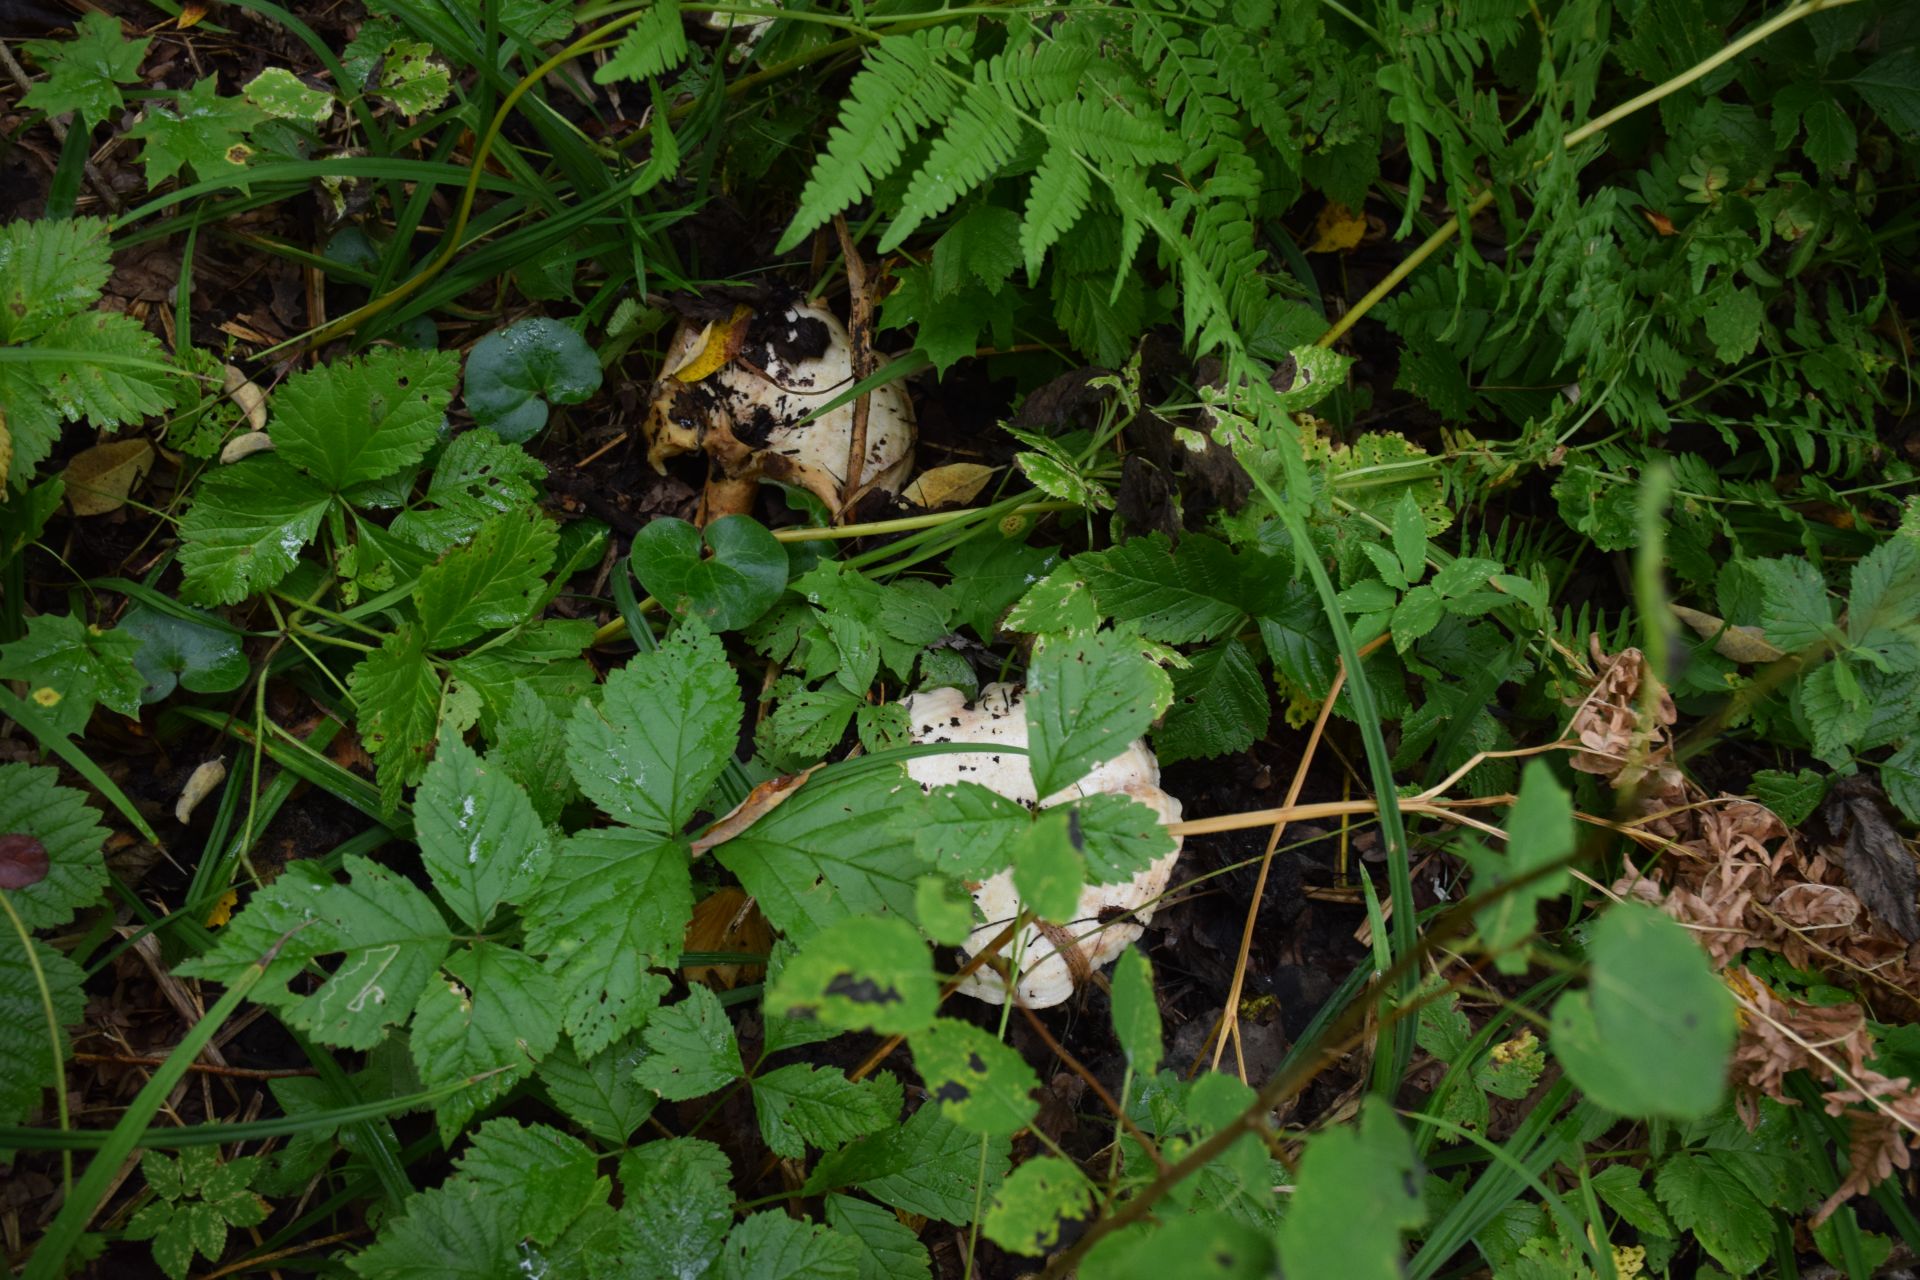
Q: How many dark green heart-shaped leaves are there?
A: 3